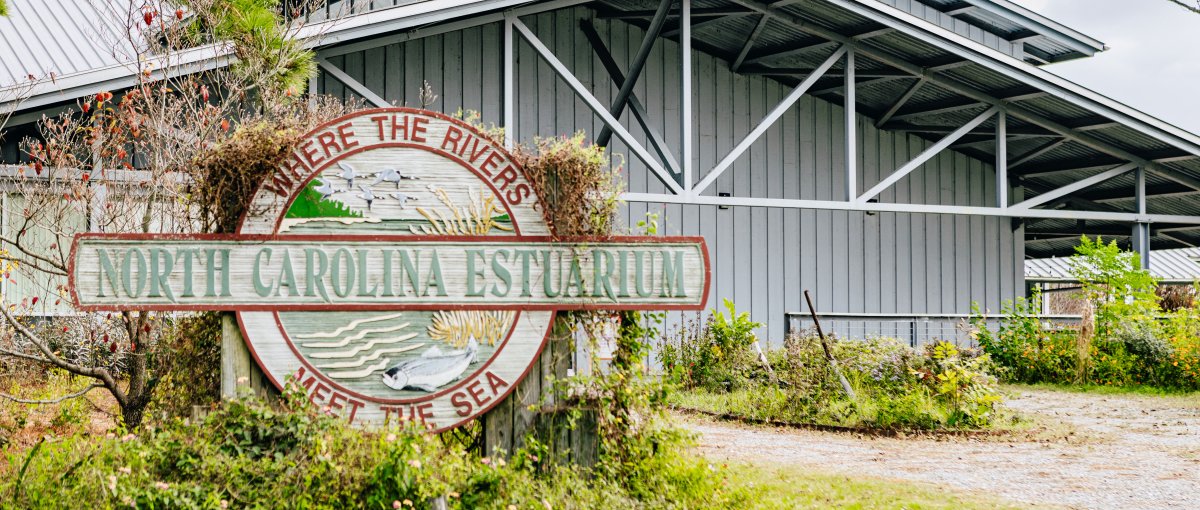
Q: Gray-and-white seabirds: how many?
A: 5